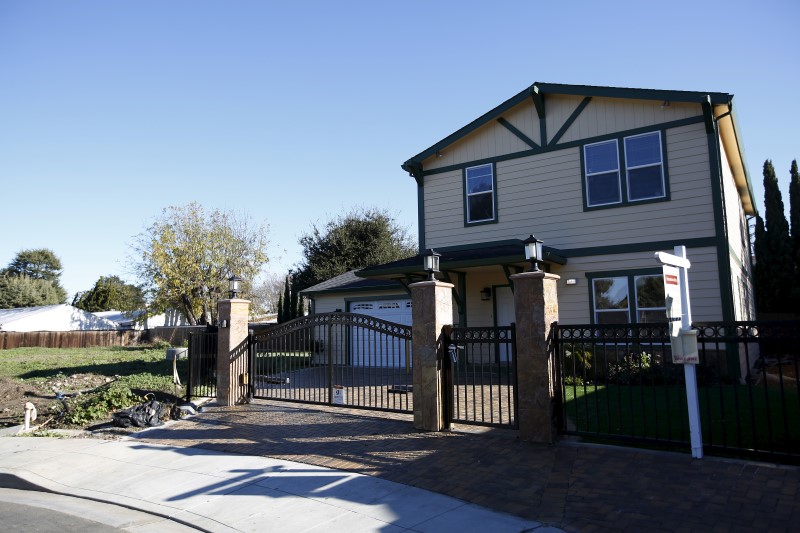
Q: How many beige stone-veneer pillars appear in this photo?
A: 3